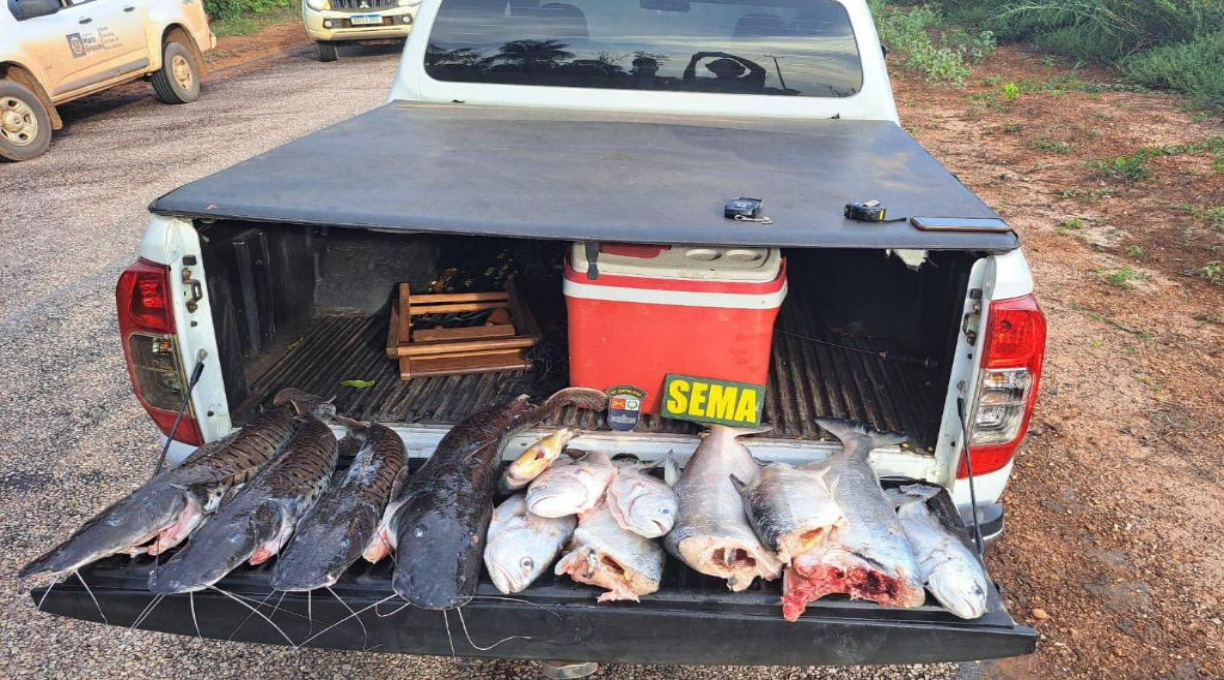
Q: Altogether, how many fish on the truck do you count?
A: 13